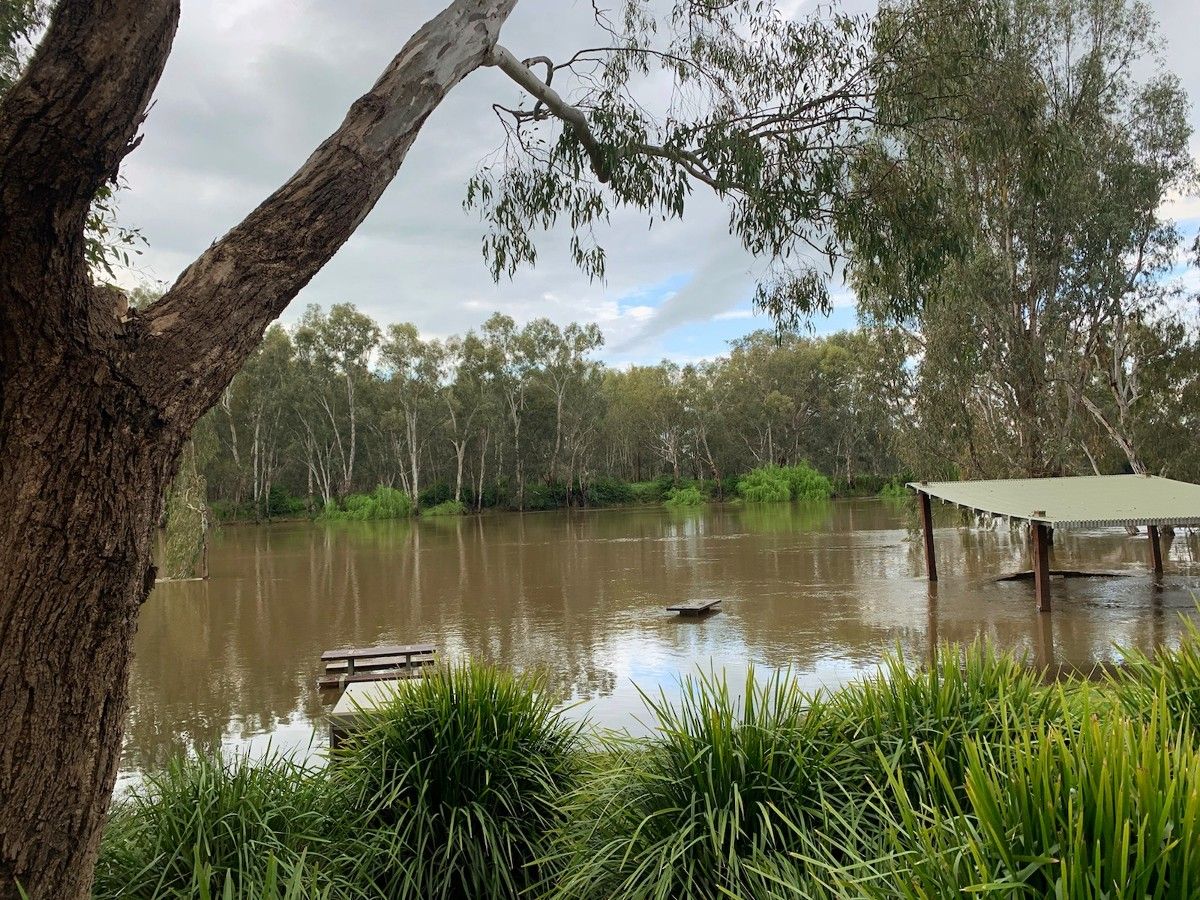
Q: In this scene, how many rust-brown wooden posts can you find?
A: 3